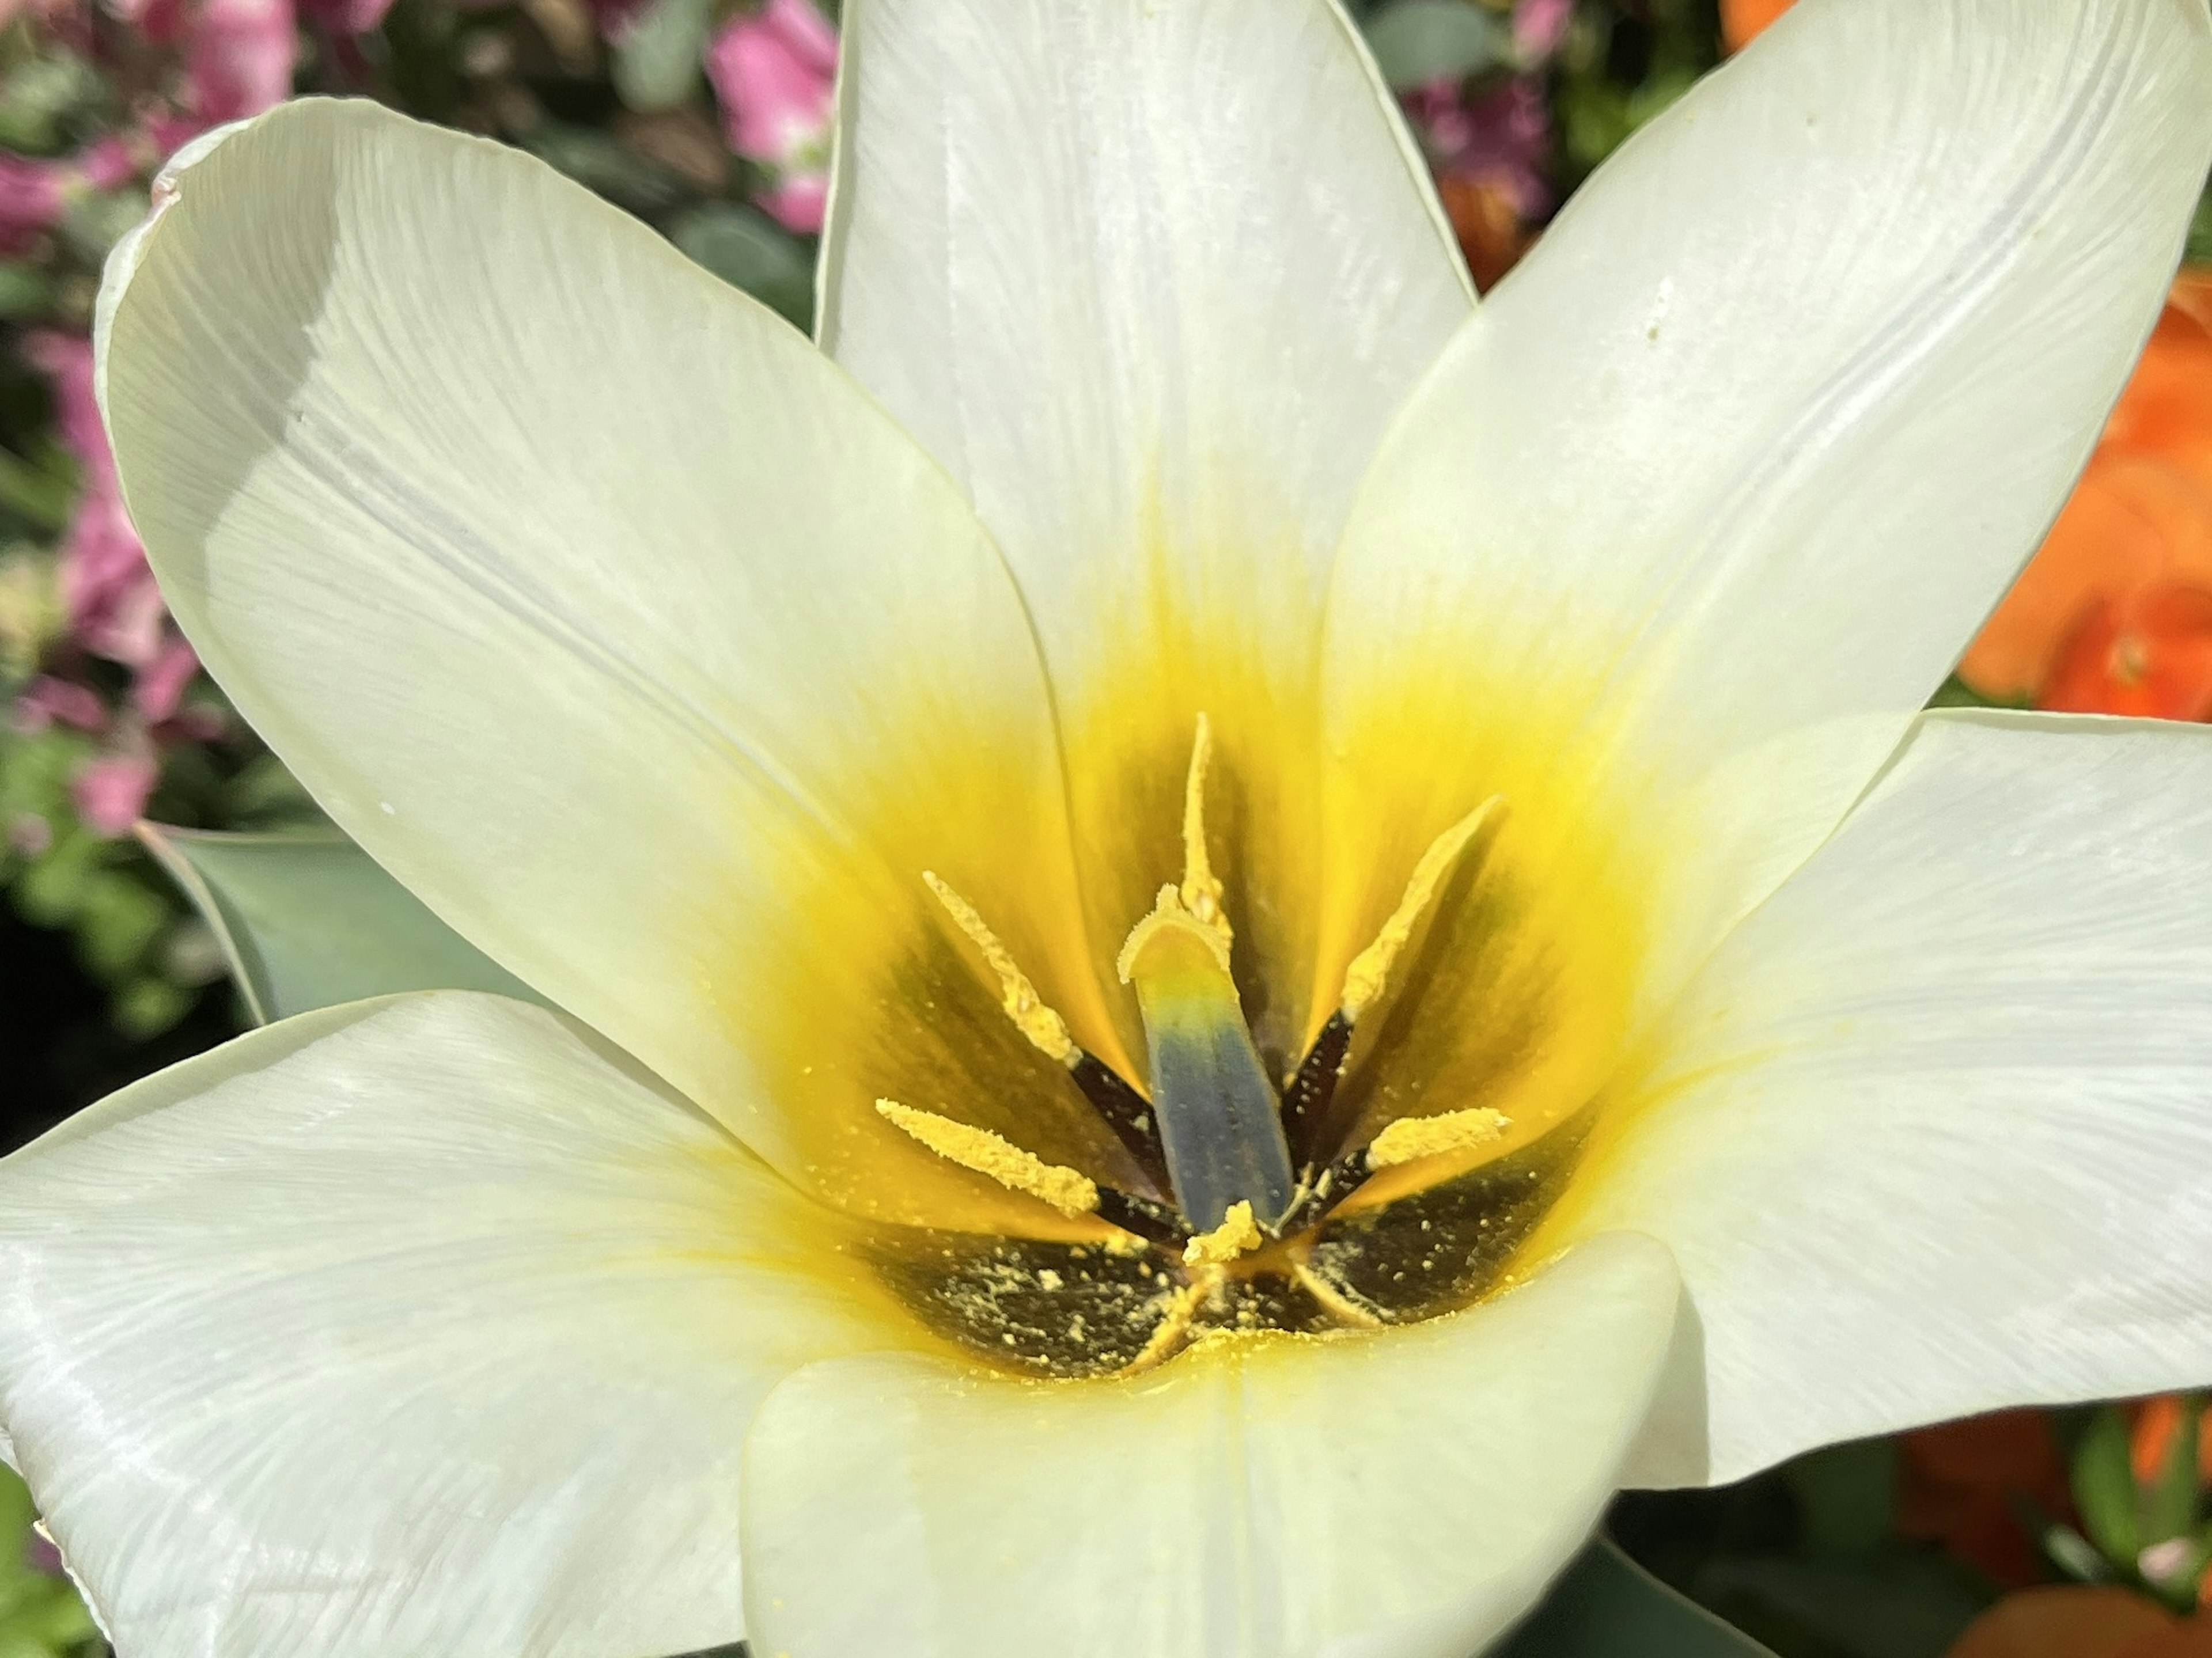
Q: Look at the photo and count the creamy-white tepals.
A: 6